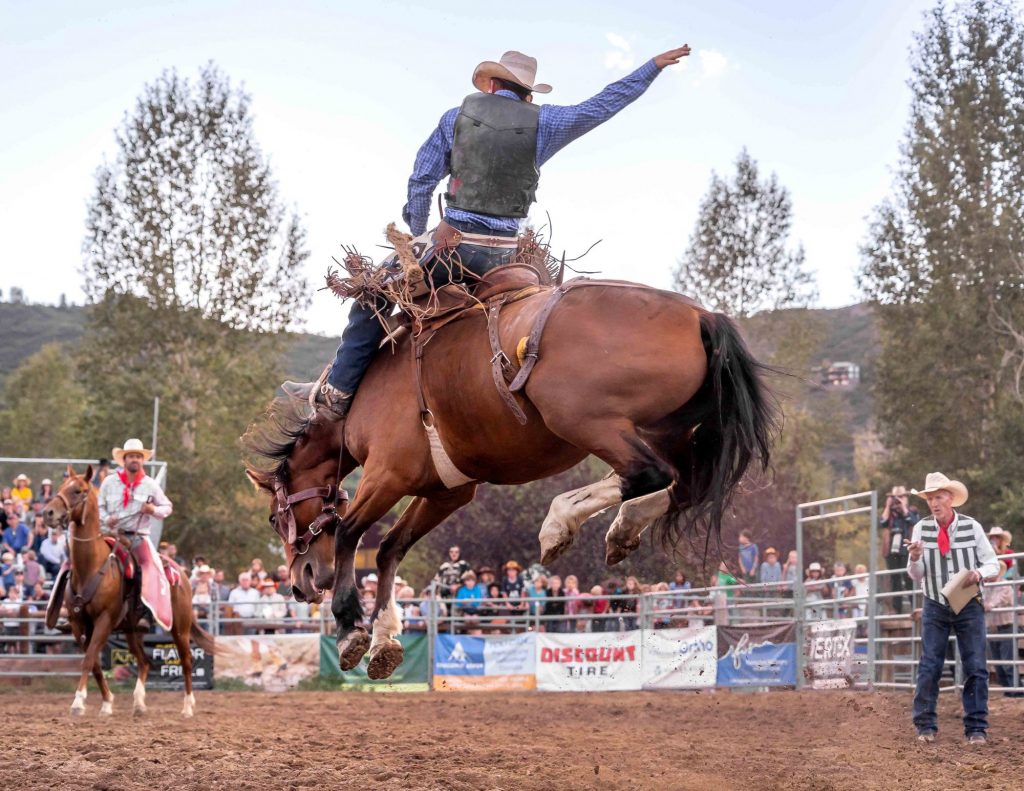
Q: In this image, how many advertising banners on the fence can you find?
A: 8